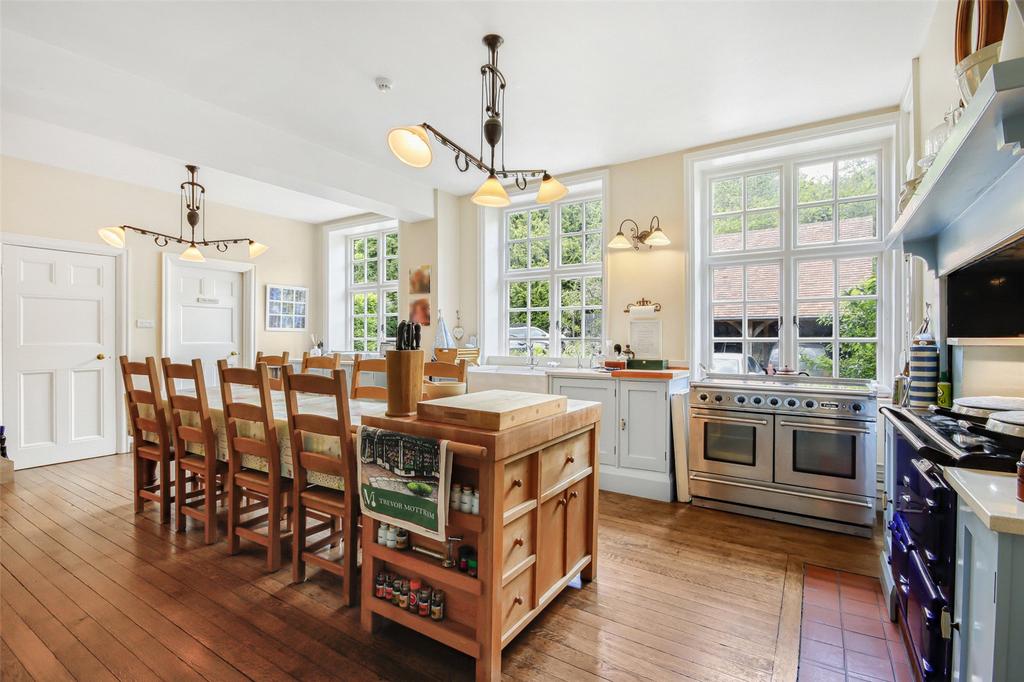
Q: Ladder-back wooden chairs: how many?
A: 8